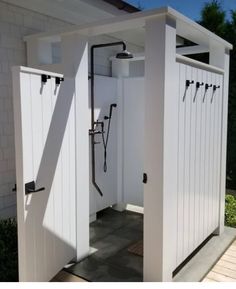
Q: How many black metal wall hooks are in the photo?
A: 6